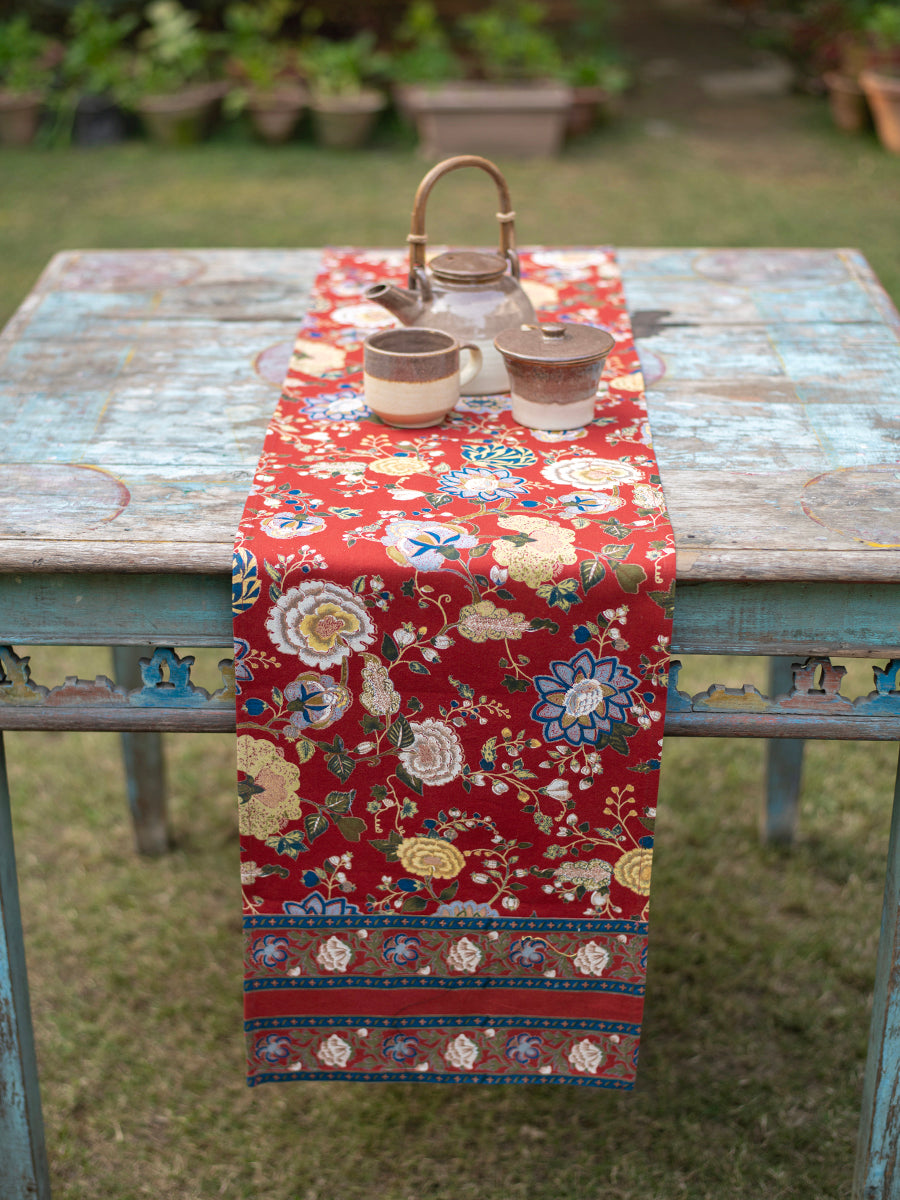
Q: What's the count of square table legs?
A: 4